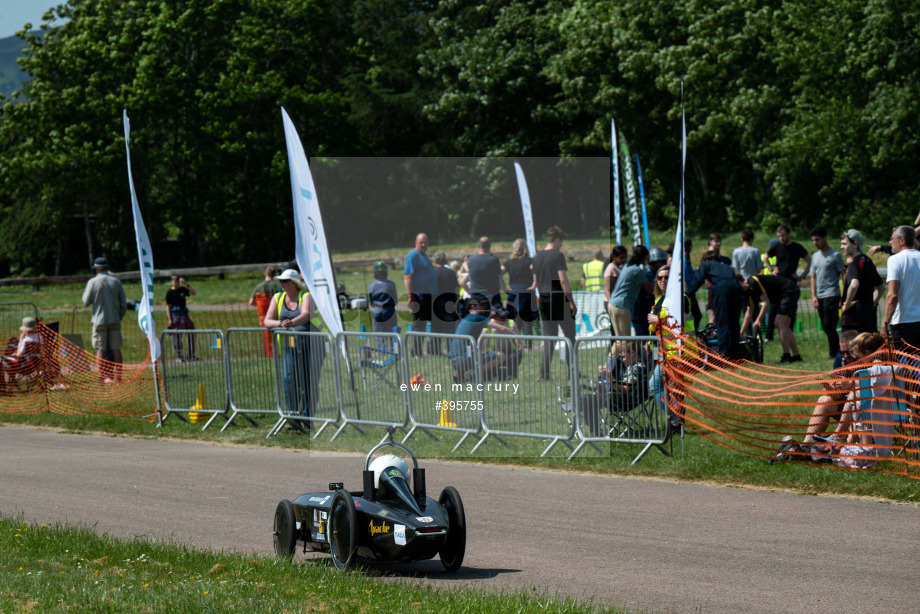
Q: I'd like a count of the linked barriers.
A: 7